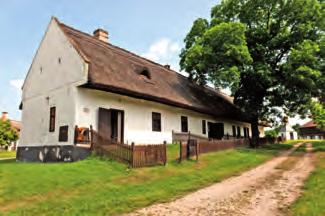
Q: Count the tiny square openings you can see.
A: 2